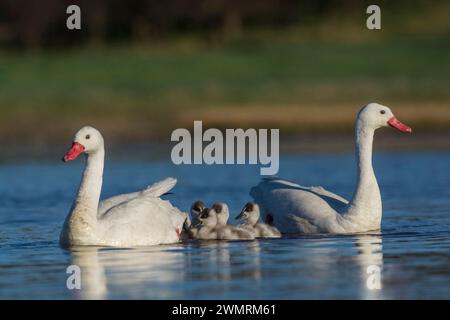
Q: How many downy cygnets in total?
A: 4